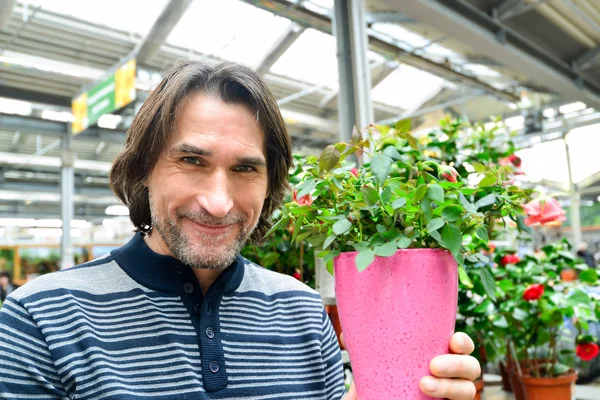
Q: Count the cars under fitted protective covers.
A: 0